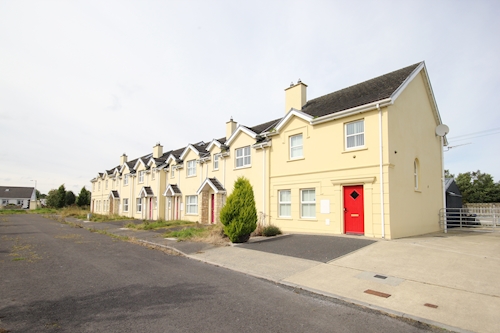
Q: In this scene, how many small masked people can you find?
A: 0